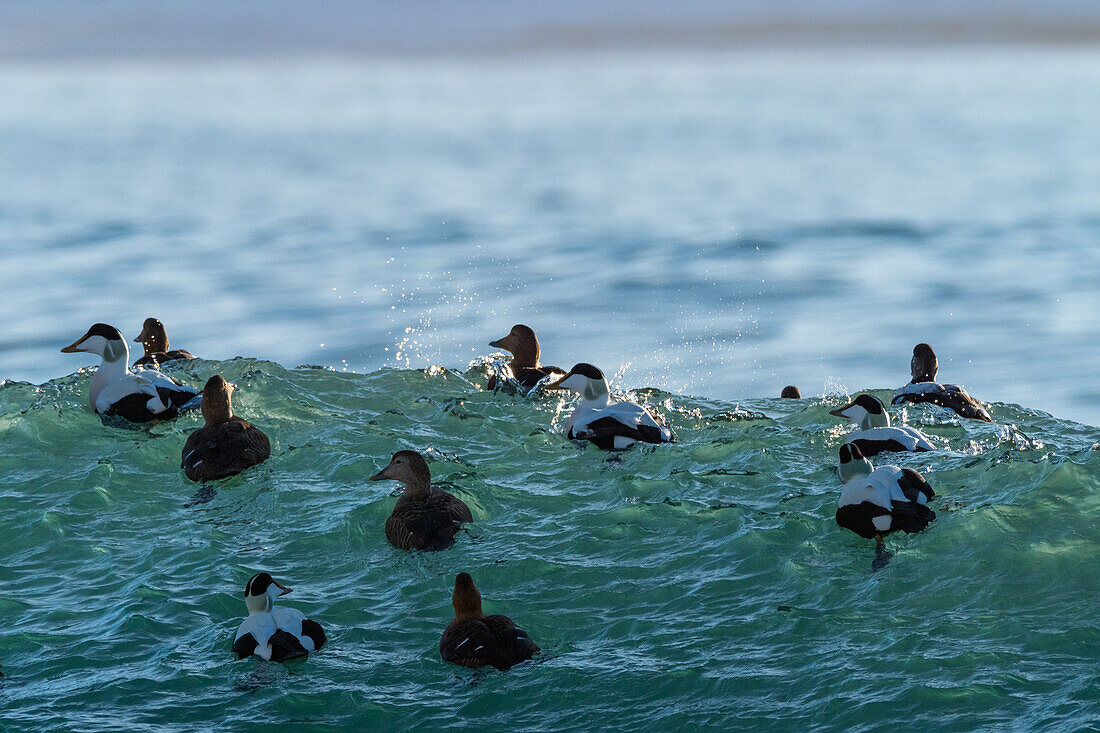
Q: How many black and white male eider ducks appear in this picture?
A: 5